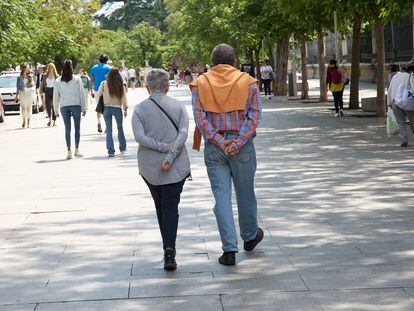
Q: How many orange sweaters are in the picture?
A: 1